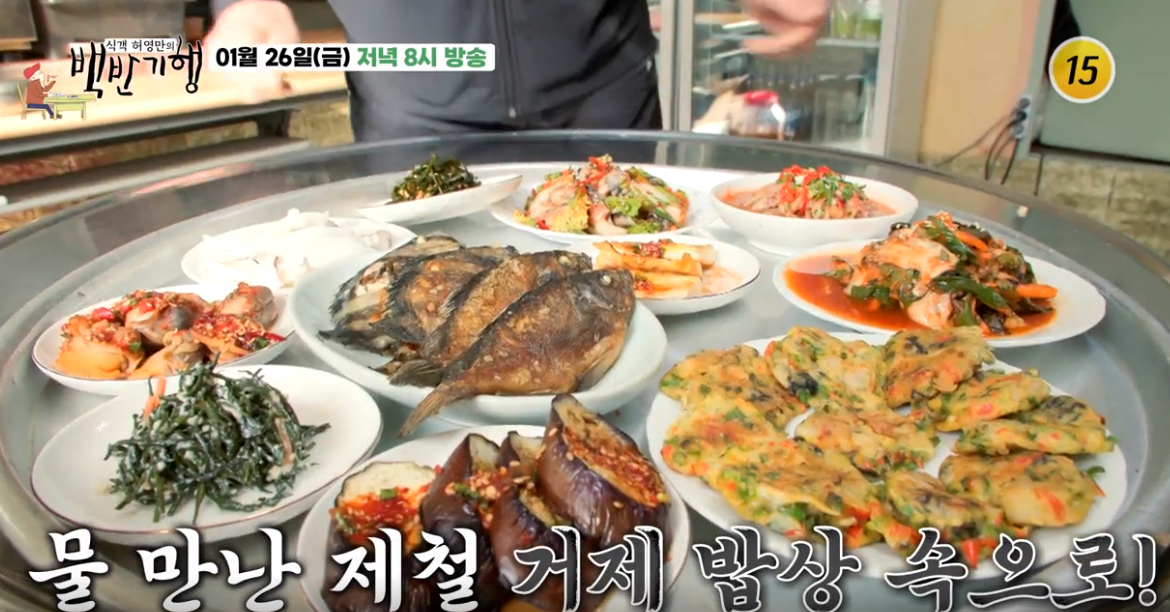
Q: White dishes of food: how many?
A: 11